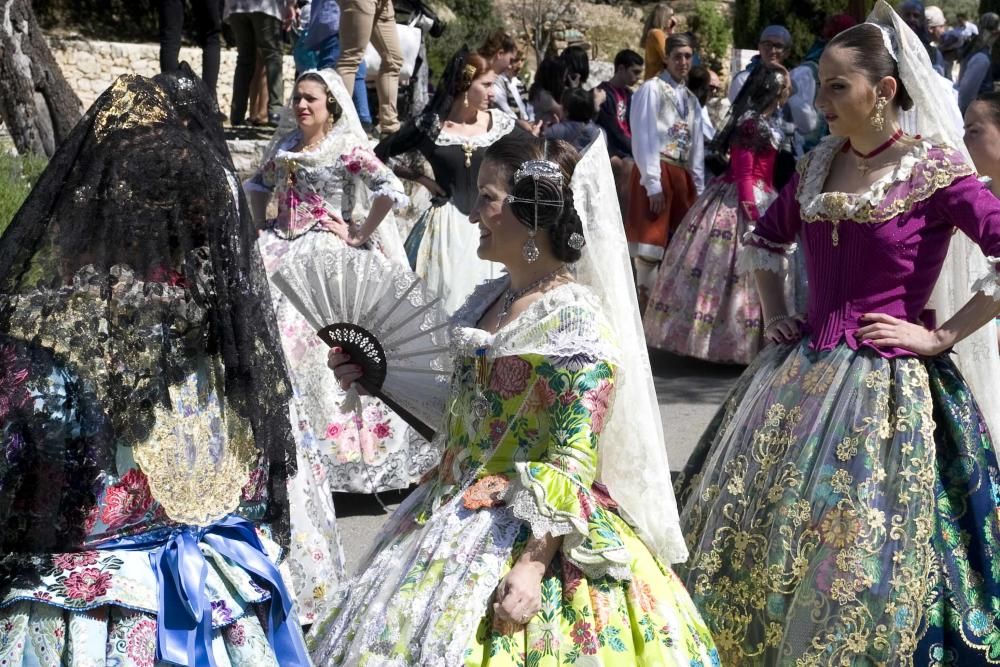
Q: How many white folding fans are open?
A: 1